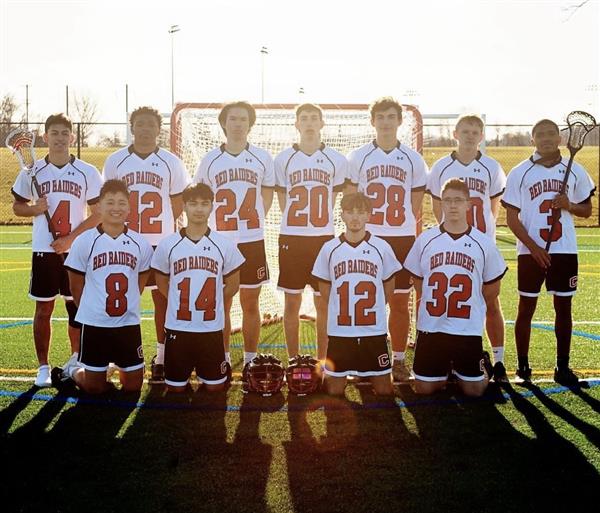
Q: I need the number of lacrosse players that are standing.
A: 7